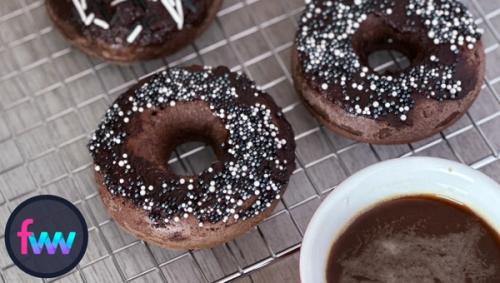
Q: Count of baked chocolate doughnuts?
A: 3